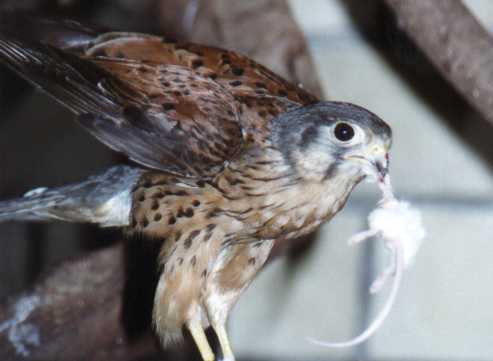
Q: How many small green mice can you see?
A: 0